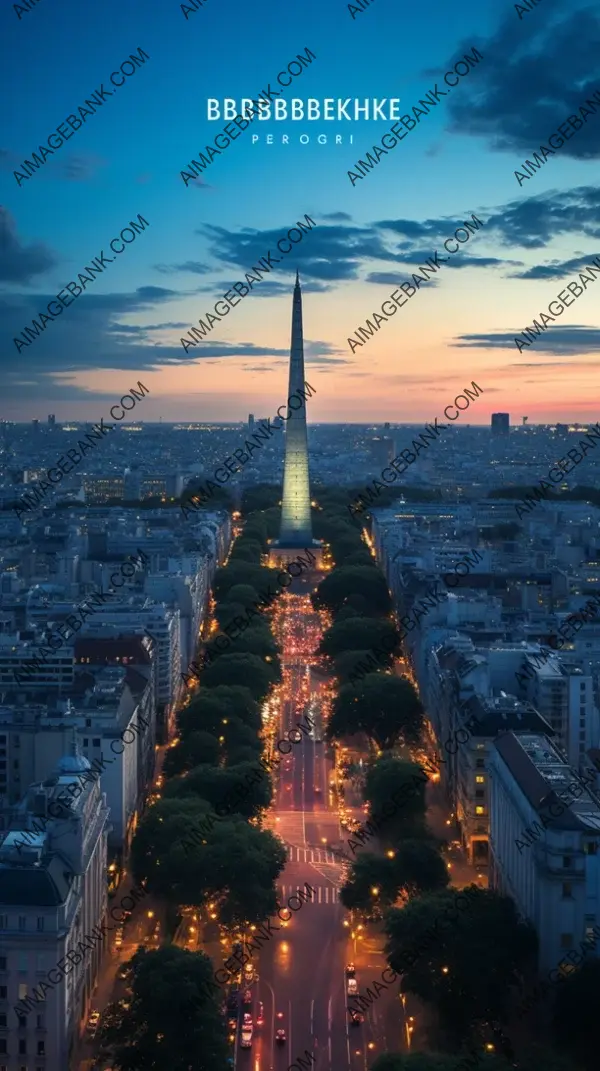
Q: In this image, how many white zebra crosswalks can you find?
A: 2